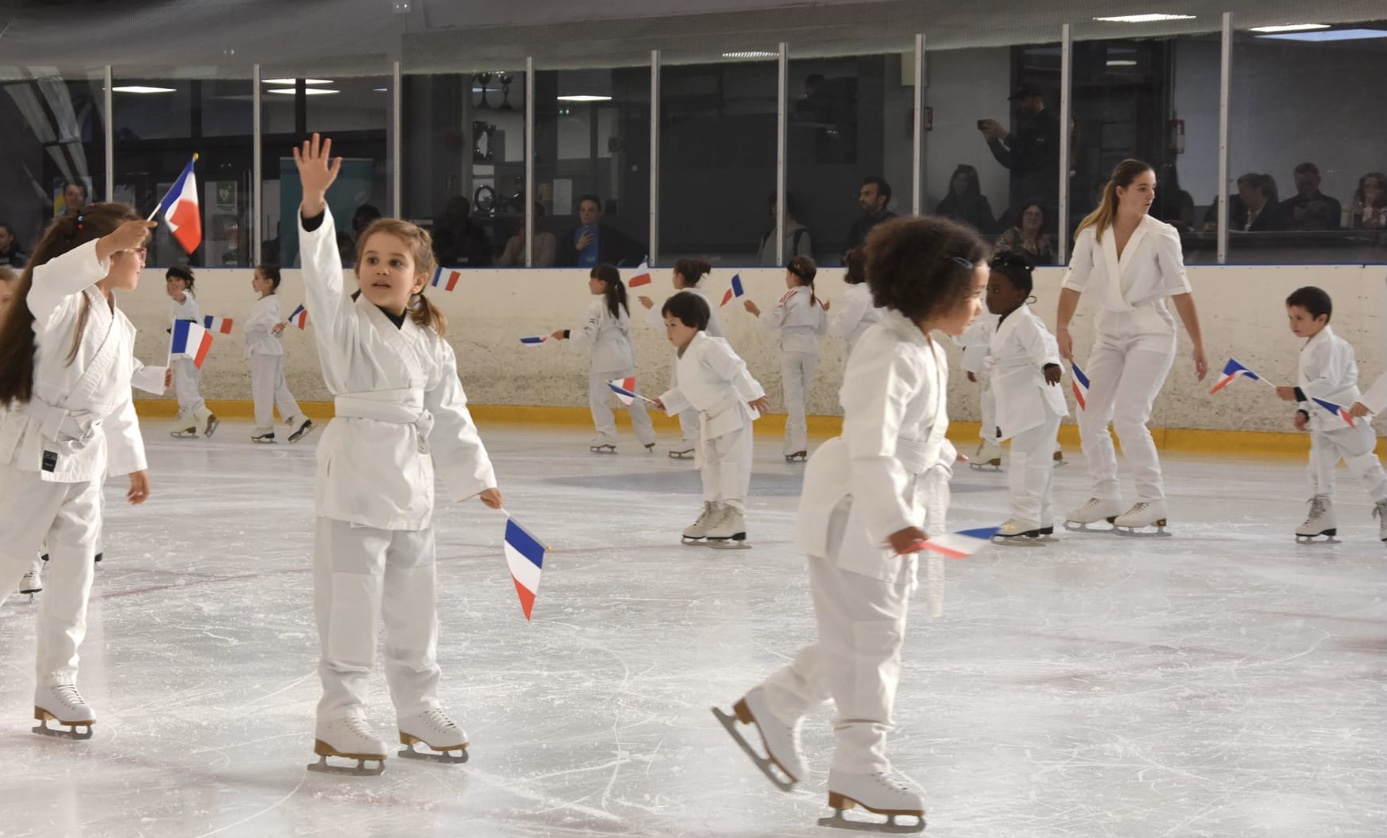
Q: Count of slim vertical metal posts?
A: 9